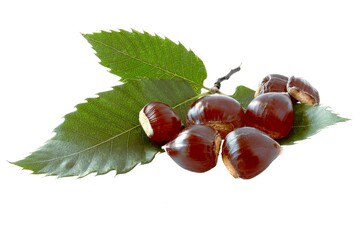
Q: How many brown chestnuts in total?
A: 7